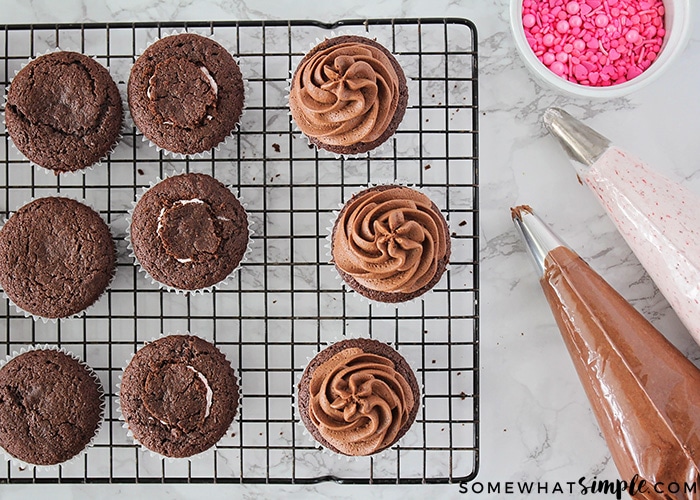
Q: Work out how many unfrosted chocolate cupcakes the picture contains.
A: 6